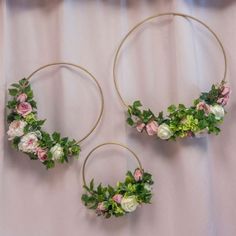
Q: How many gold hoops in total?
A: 3